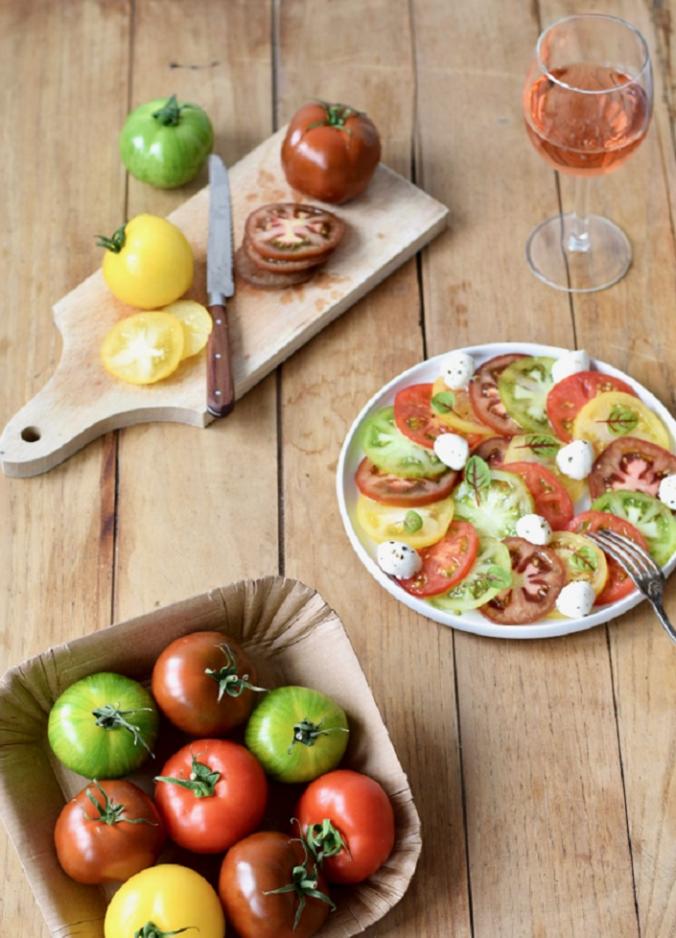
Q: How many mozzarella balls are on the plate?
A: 8